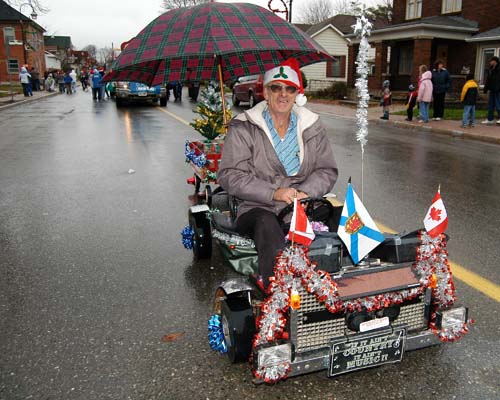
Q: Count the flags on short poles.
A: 3